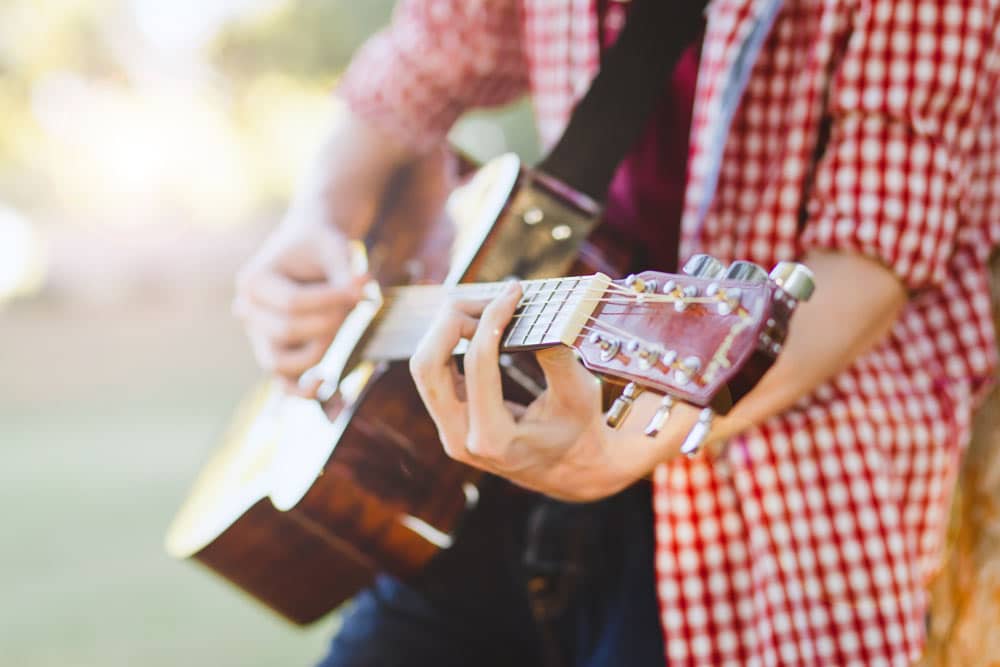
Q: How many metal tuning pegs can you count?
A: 6